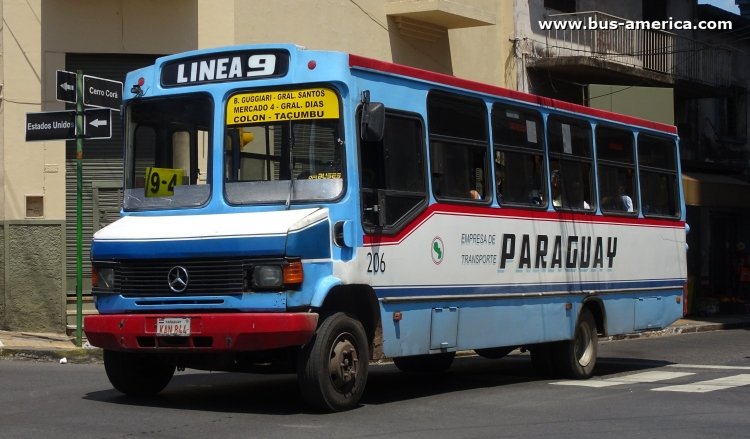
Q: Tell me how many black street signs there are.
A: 4